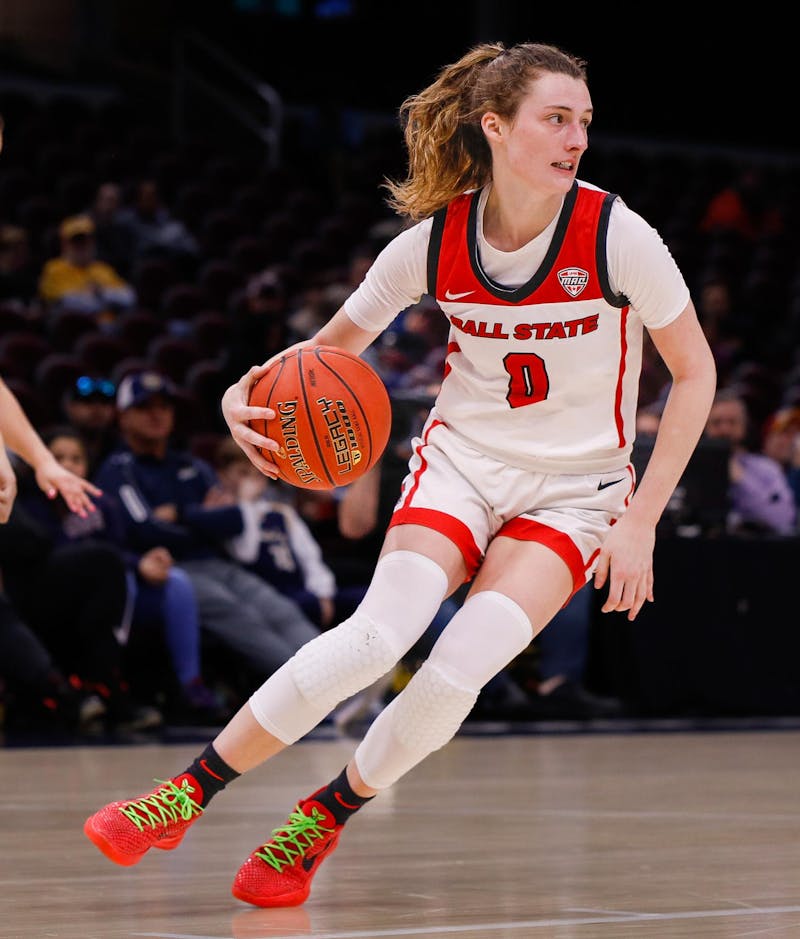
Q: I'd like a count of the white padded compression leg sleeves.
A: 2